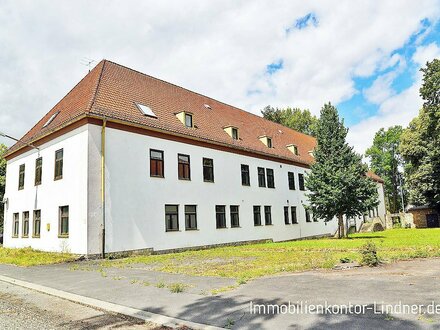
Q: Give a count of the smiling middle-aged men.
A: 0